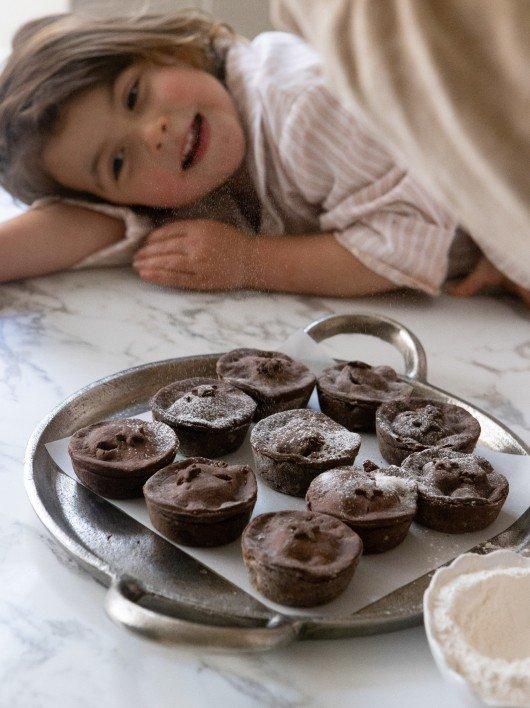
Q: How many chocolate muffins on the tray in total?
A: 10